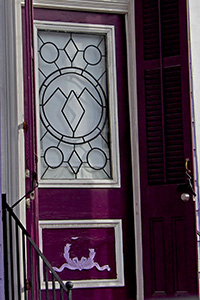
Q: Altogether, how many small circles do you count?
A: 4